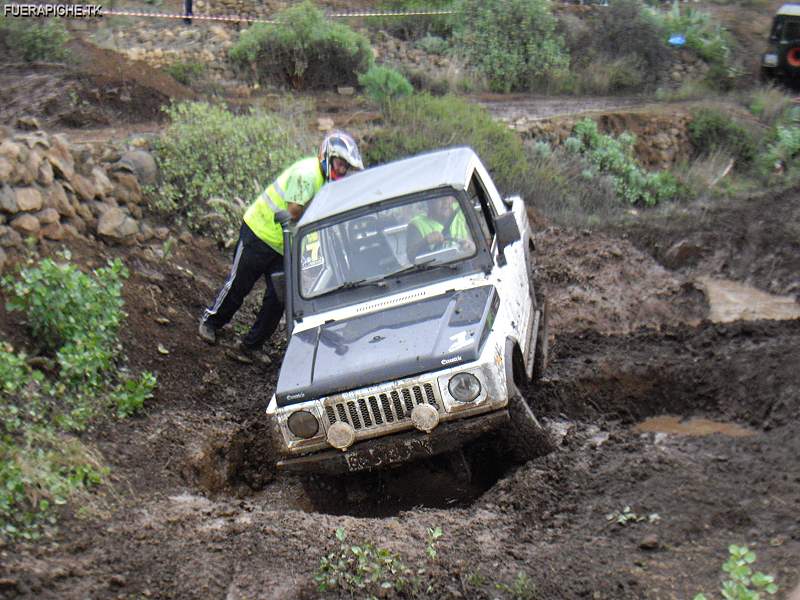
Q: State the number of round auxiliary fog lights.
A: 2